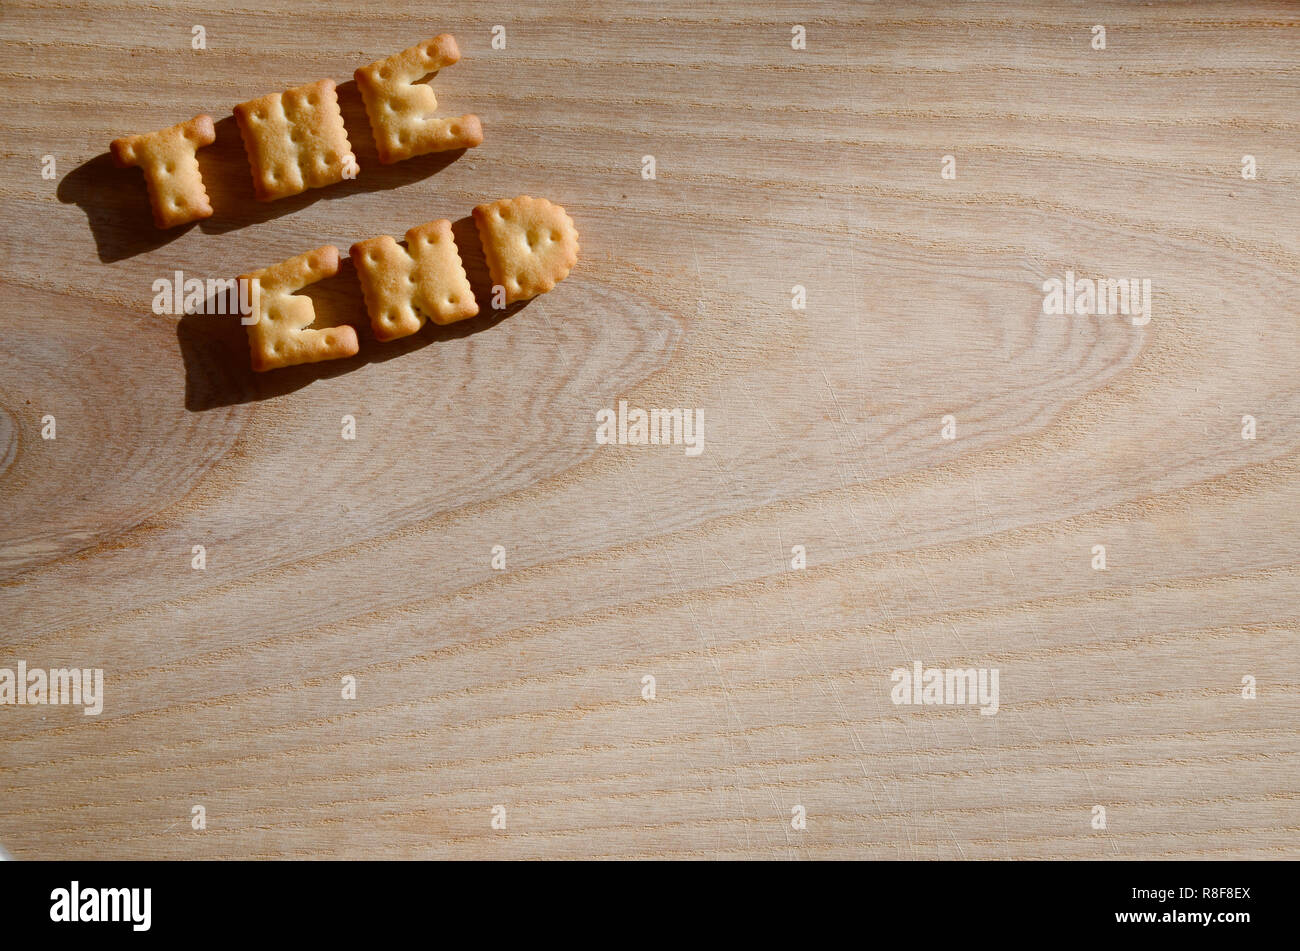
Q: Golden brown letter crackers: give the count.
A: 6